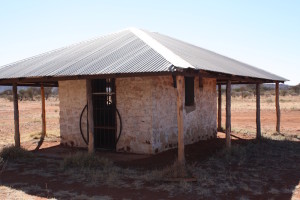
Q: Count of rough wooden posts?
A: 8